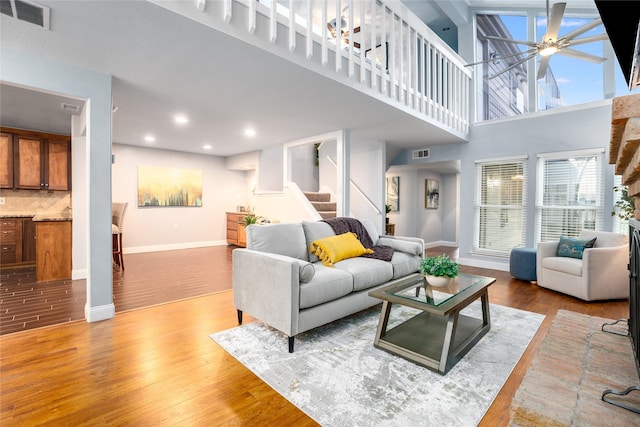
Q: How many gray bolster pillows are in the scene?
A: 2